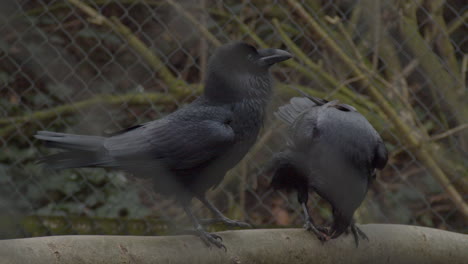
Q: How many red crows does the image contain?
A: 0